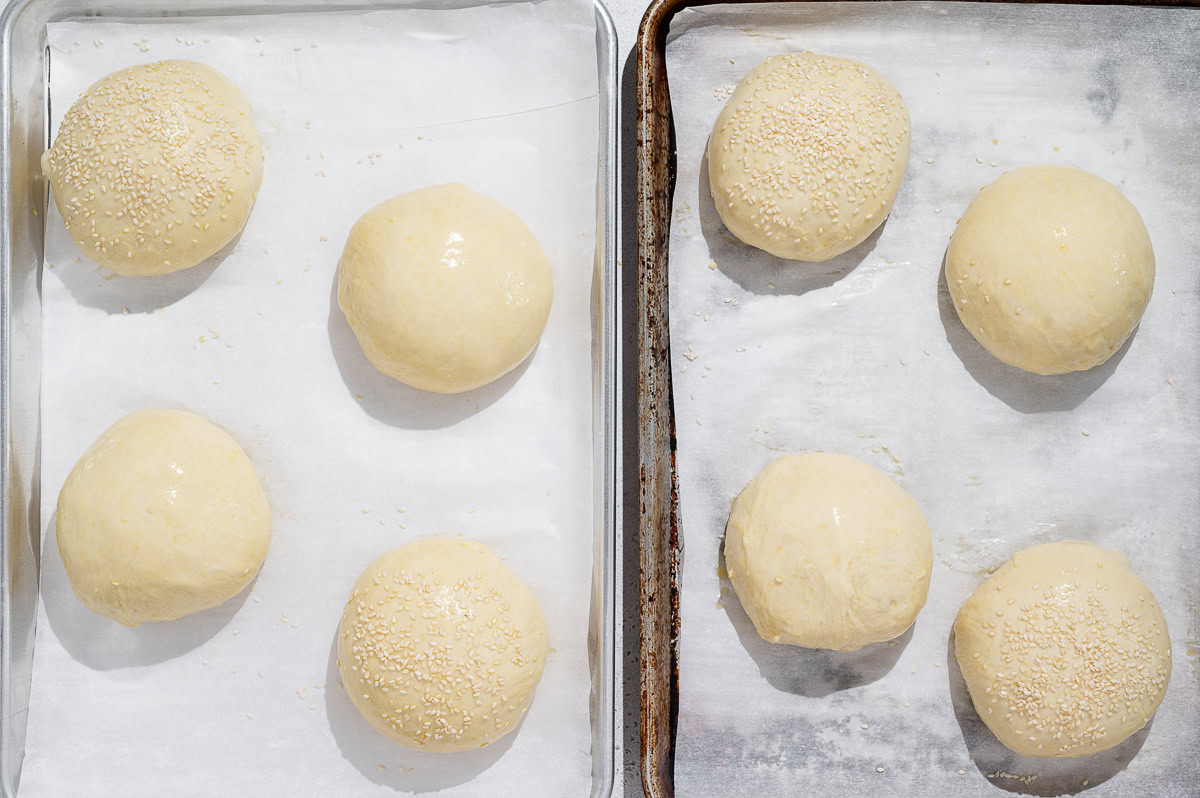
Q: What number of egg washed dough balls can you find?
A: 8